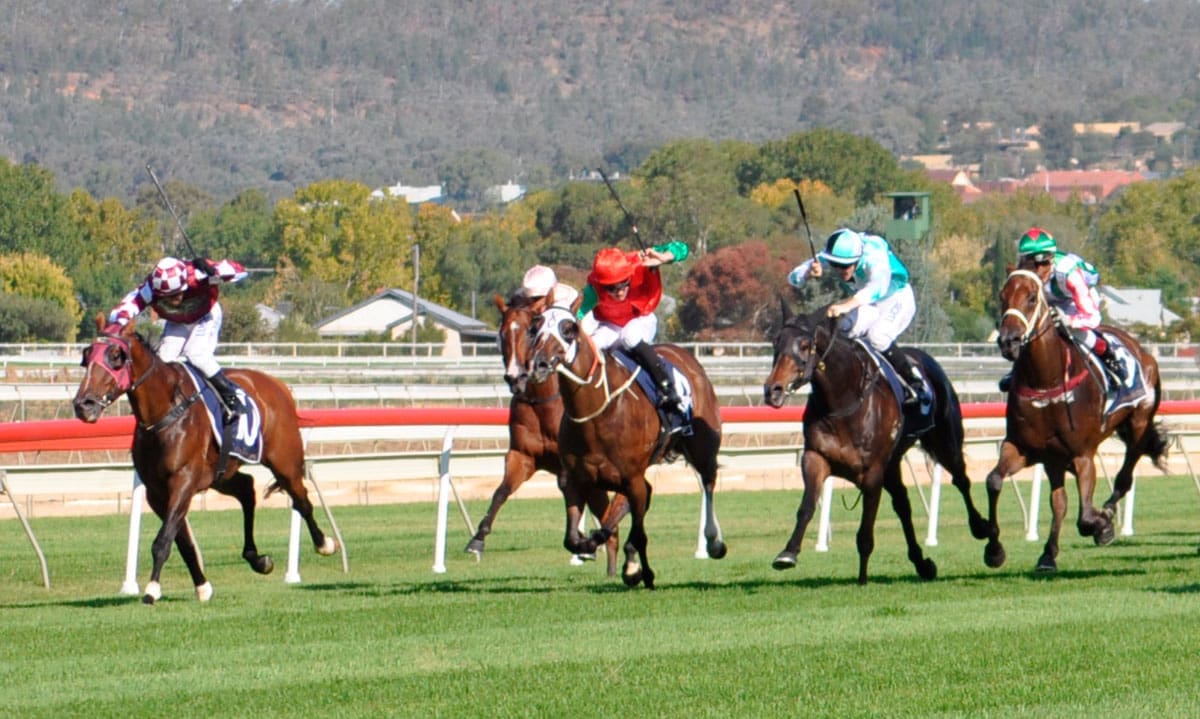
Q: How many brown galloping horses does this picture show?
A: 4